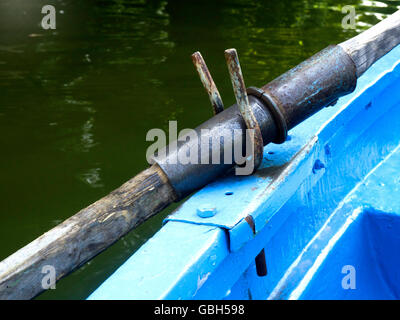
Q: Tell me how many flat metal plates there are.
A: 1